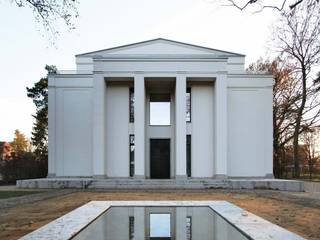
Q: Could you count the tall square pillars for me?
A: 4